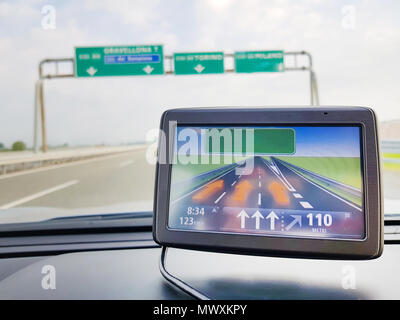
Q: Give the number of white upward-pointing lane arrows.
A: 3